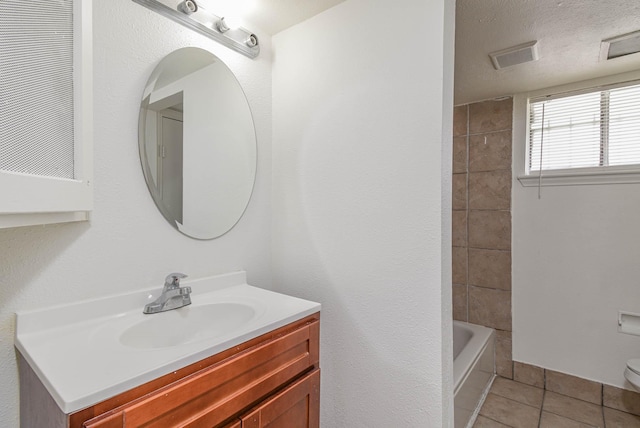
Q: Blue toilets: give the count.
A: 0